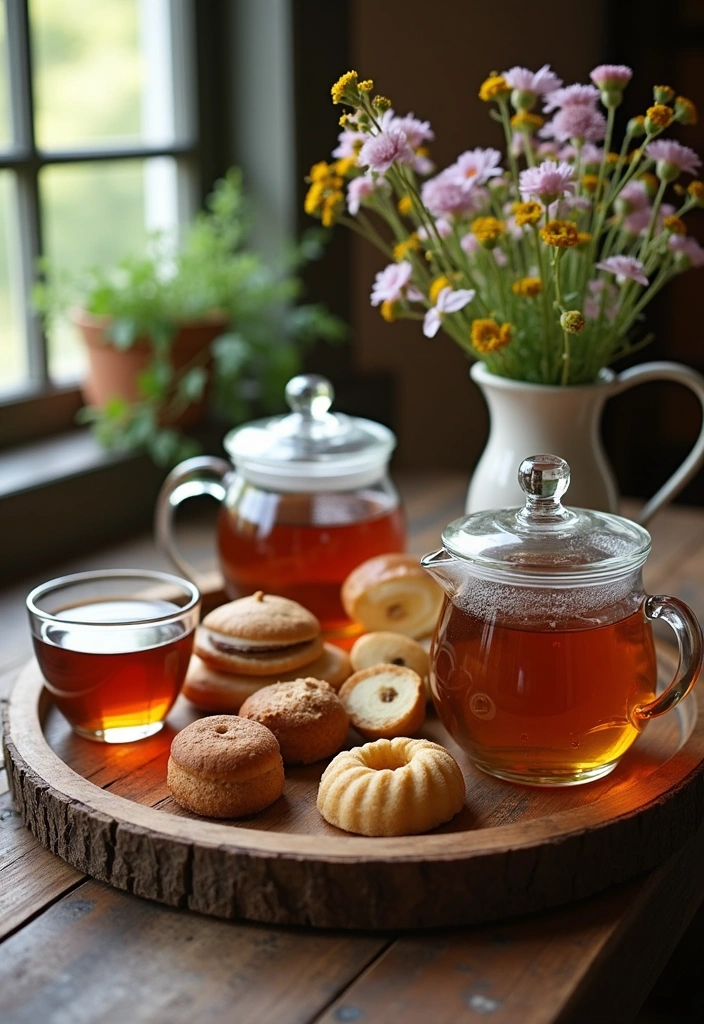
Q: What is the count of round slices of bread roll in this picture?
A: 3